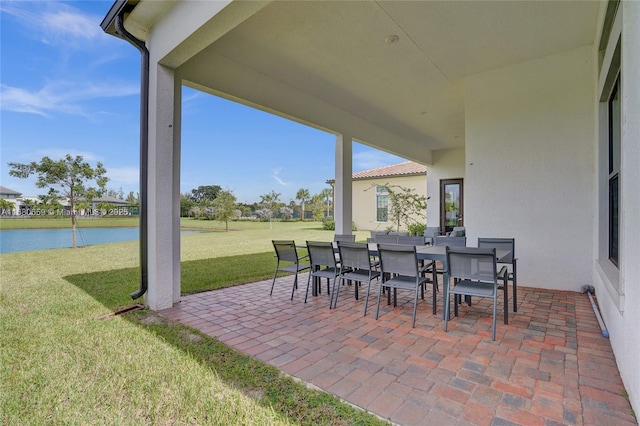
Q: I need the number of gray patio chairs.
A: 10